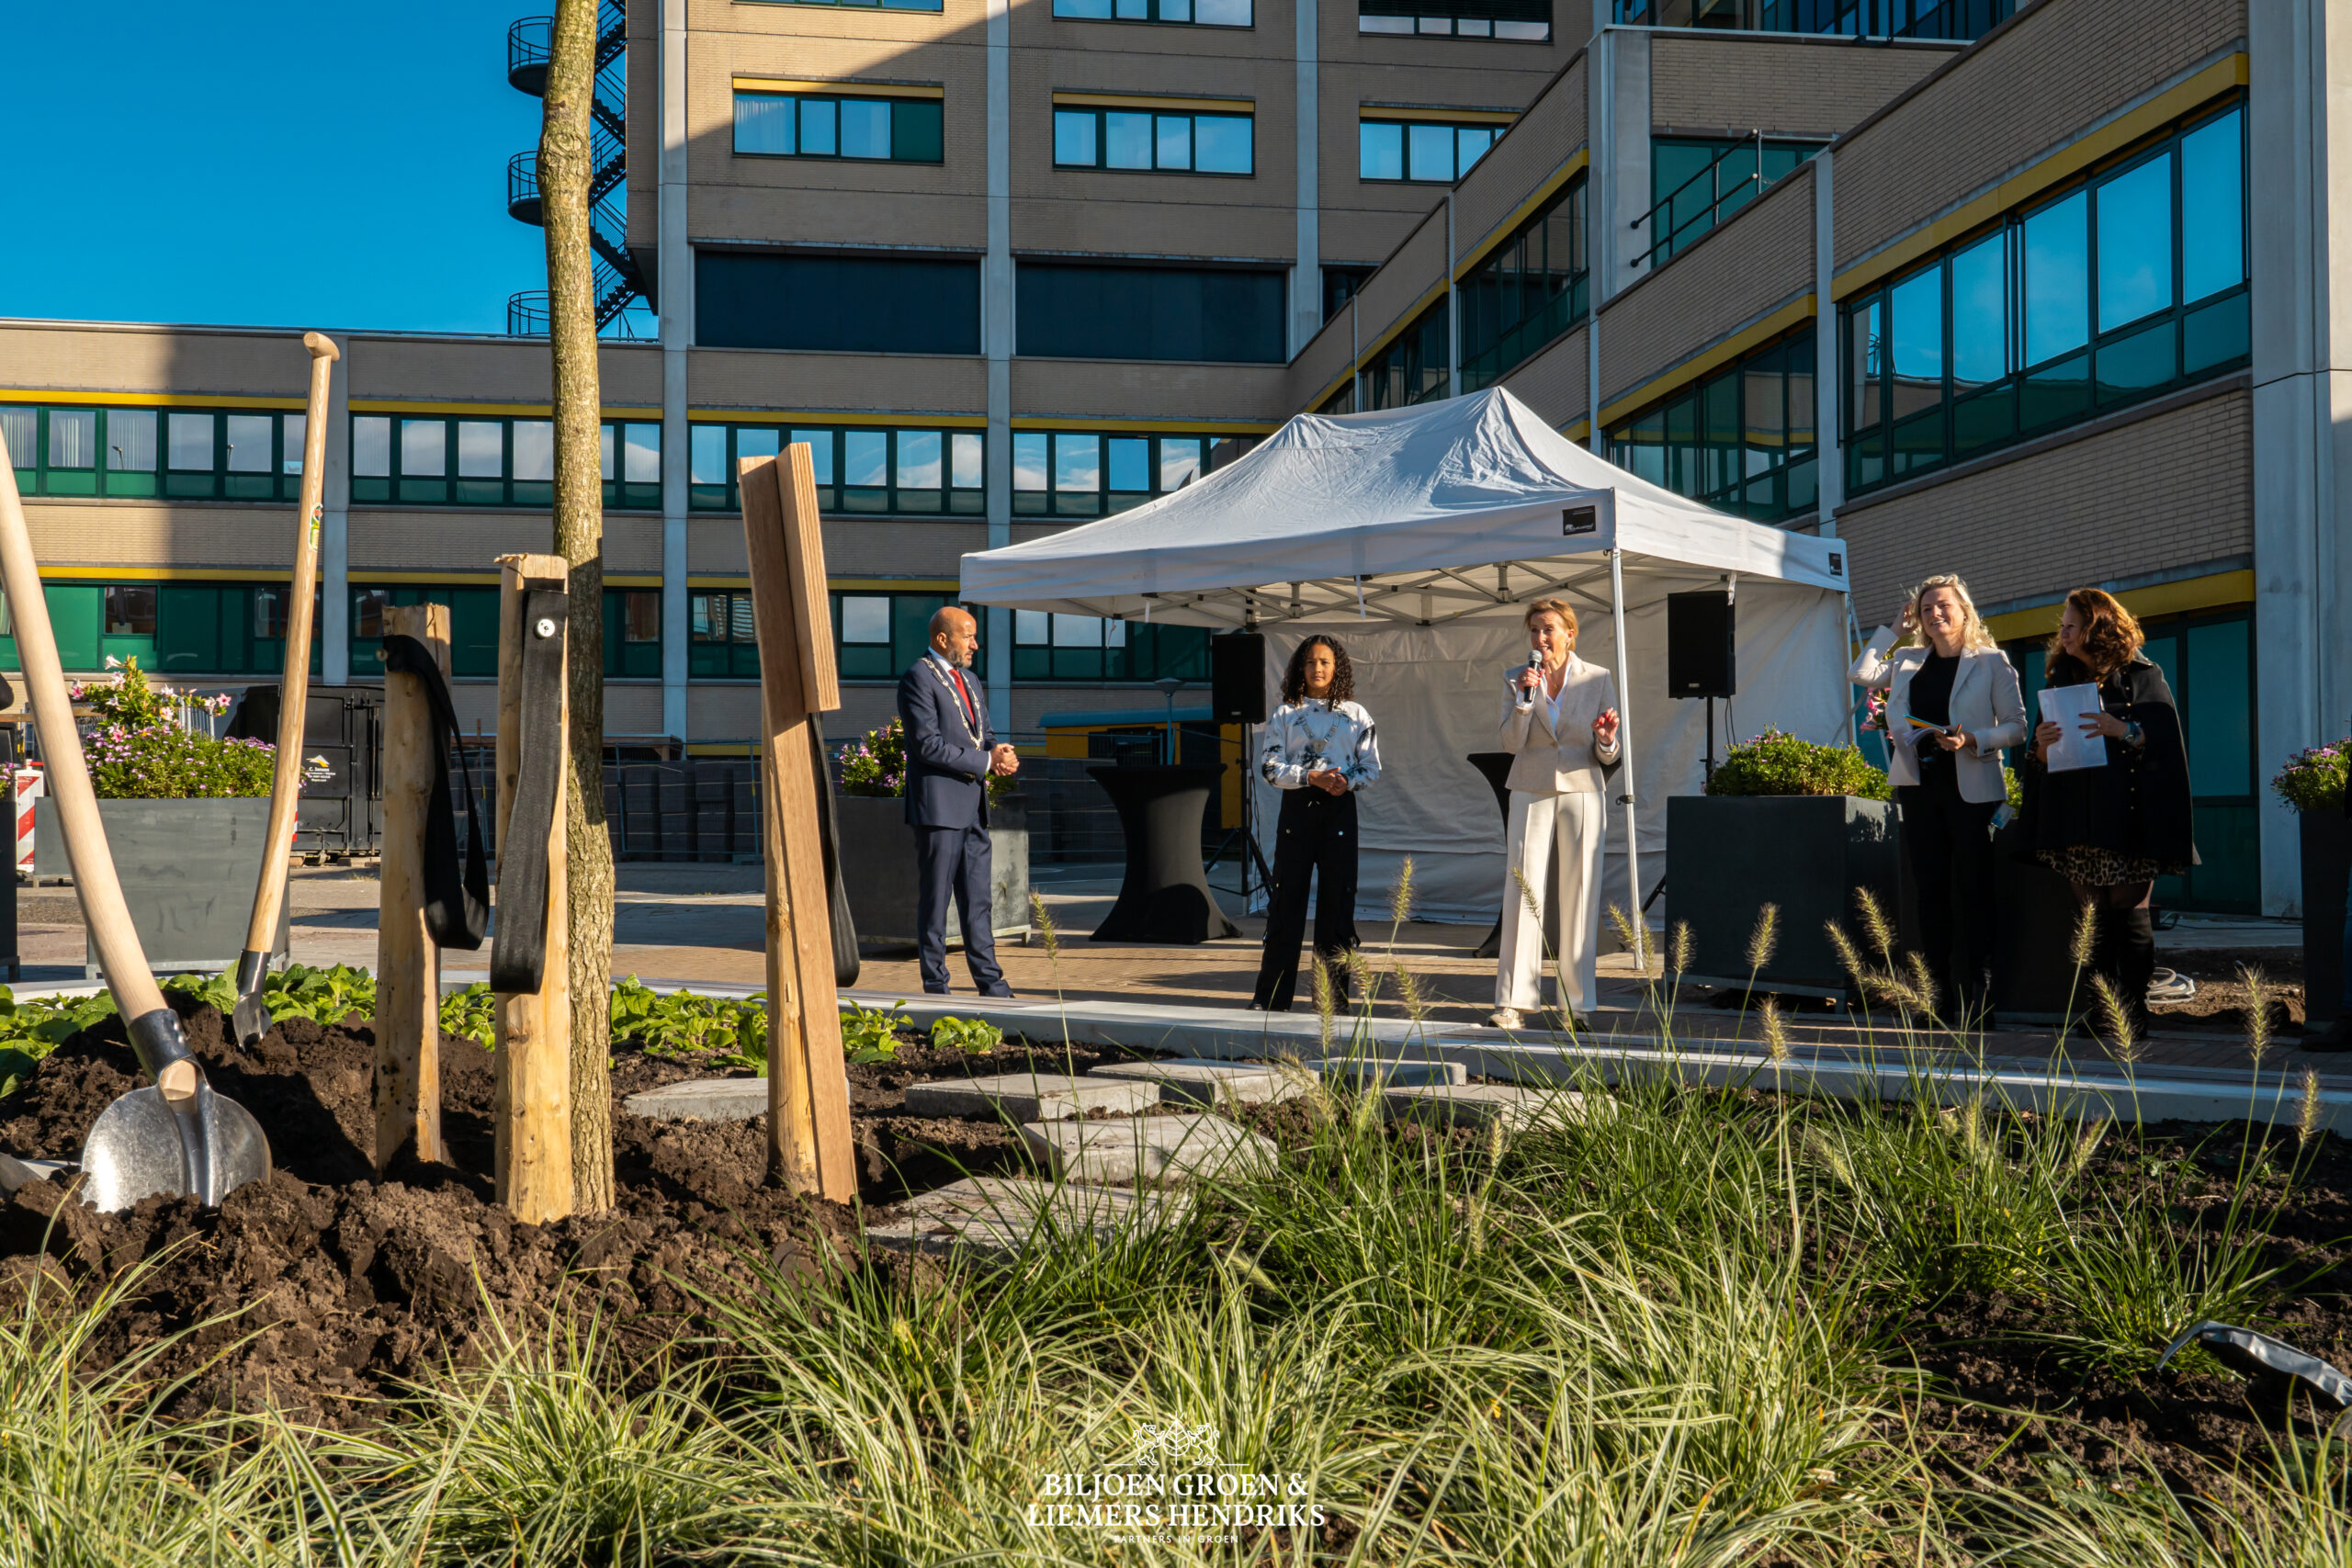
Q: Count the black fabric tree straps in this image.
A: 3